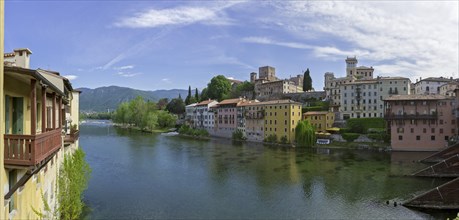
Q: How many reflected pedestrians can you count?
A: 0